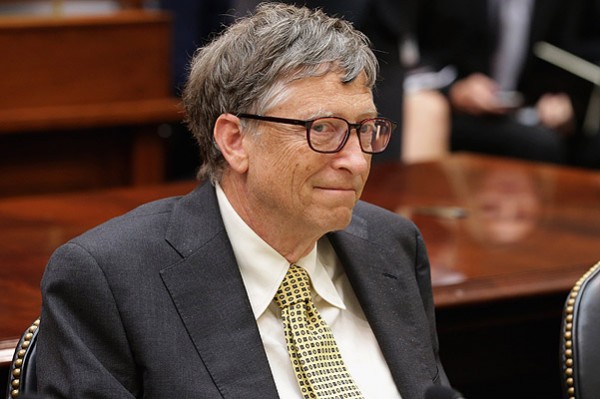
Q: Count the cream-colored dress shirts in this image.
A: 1